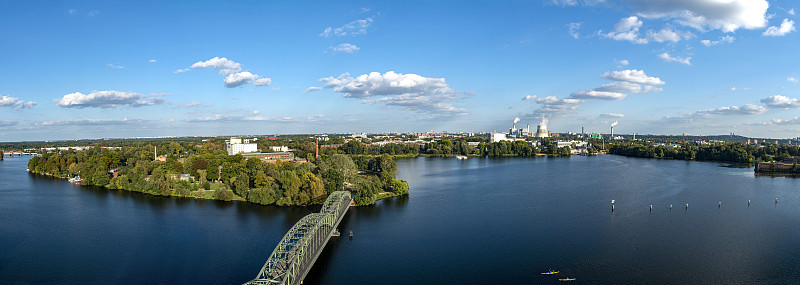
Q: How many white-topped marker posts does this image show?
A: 7